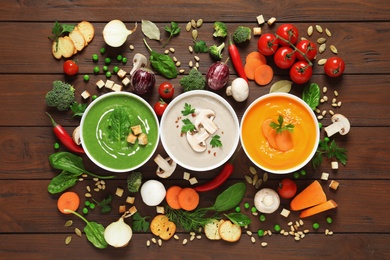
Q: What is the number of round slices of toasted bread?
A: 6